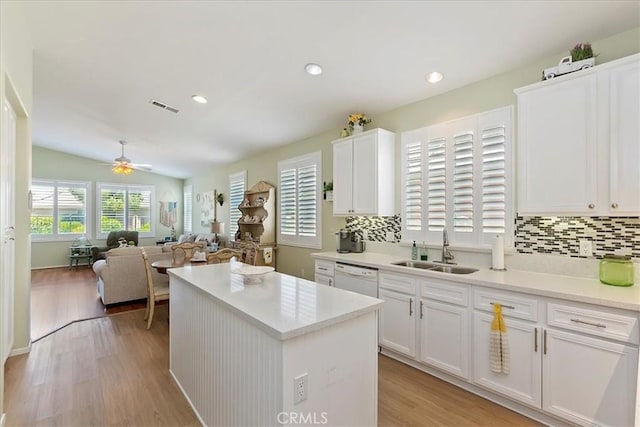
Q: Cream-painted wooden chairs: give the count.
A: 4